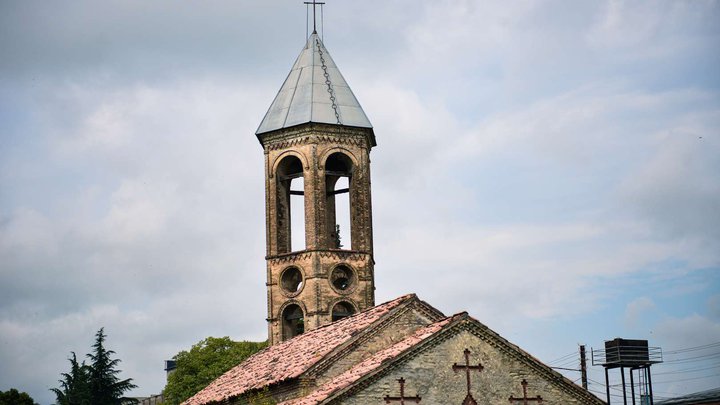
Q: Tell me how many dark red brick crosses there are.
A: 3